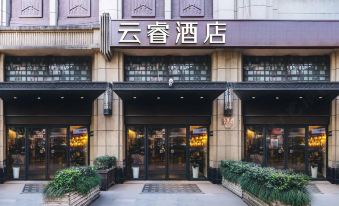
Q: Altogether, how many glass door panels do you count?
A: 12